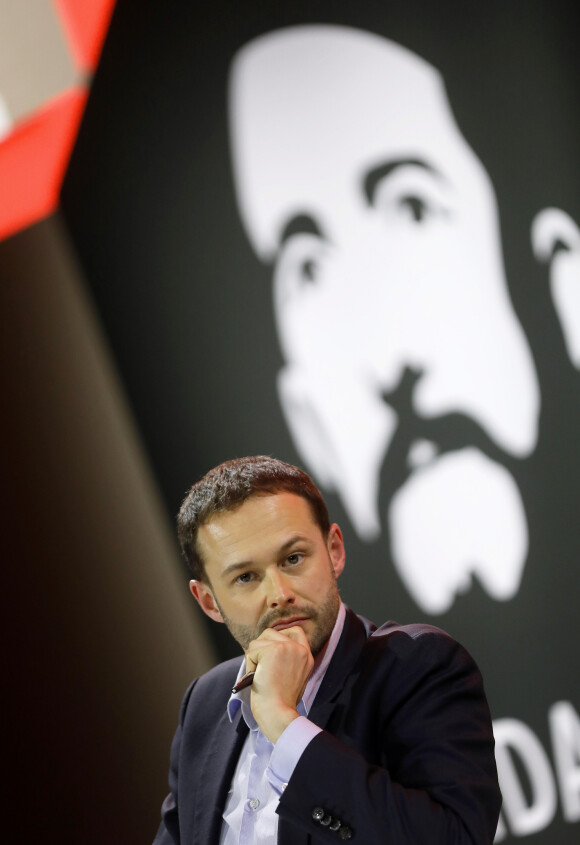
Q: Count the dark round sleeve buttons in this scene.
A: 4